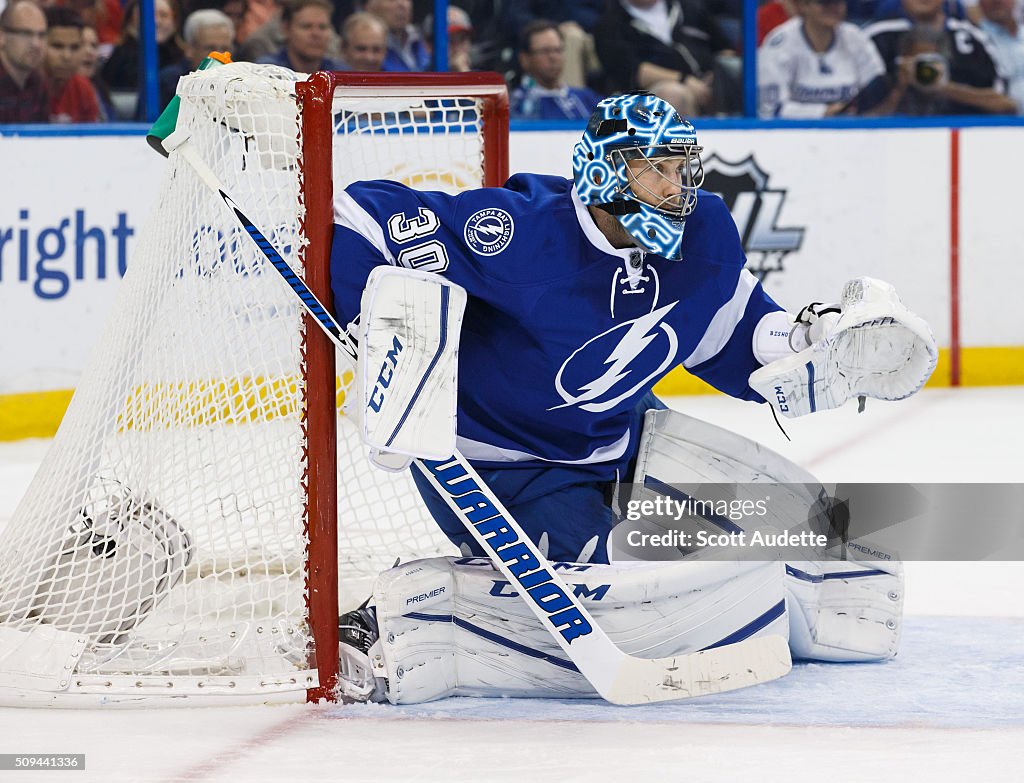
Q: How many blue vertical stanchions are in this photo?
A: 3